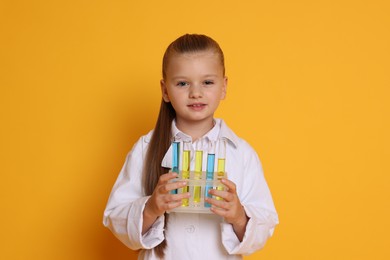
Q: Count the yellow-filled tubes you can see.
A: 3